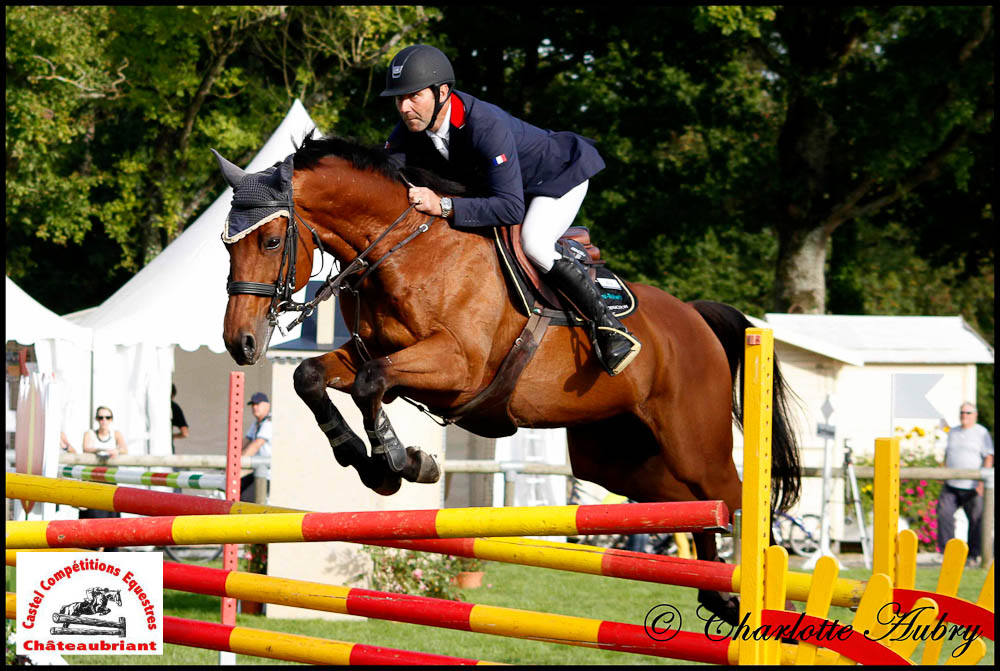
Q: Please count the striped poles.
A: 5